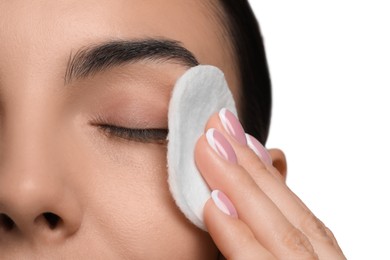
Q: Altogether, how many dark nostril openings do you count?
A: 2